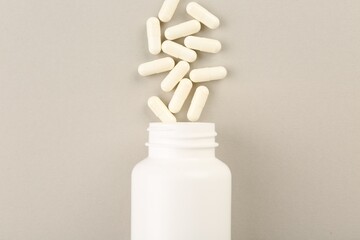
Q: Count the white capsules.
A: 12